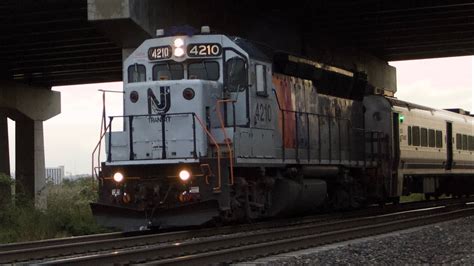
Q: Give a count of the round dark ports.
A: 2